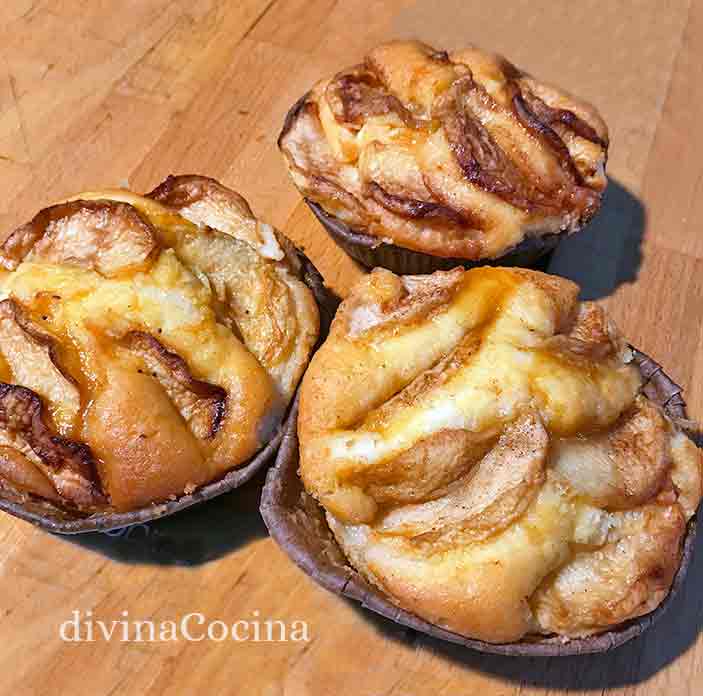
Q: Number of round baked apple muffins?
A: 3